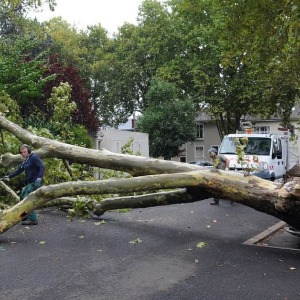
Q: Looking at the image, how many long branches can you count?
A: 3